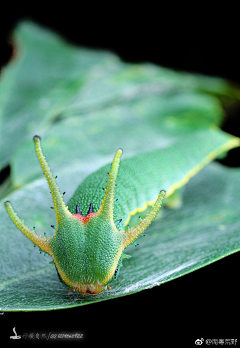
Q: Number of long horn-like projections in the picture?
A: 4